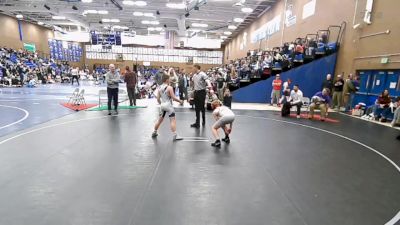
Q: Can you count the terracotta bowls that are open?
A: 0